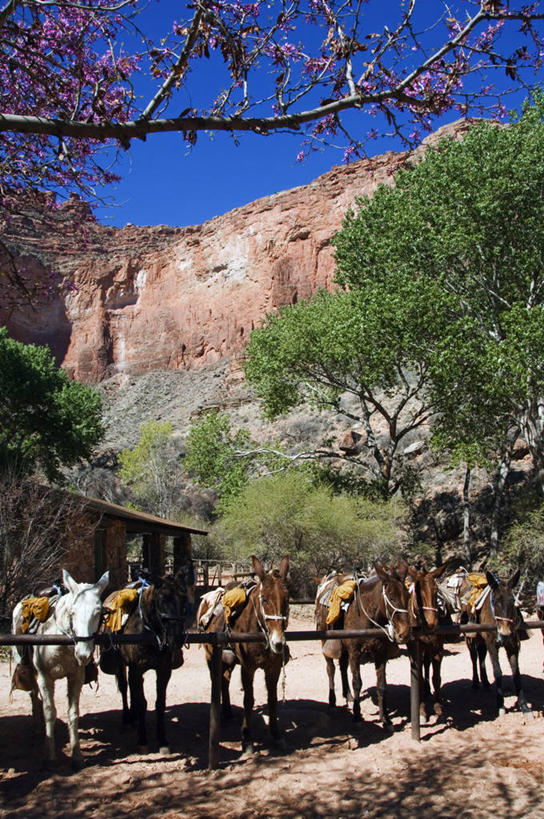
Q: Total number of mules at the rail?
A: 6